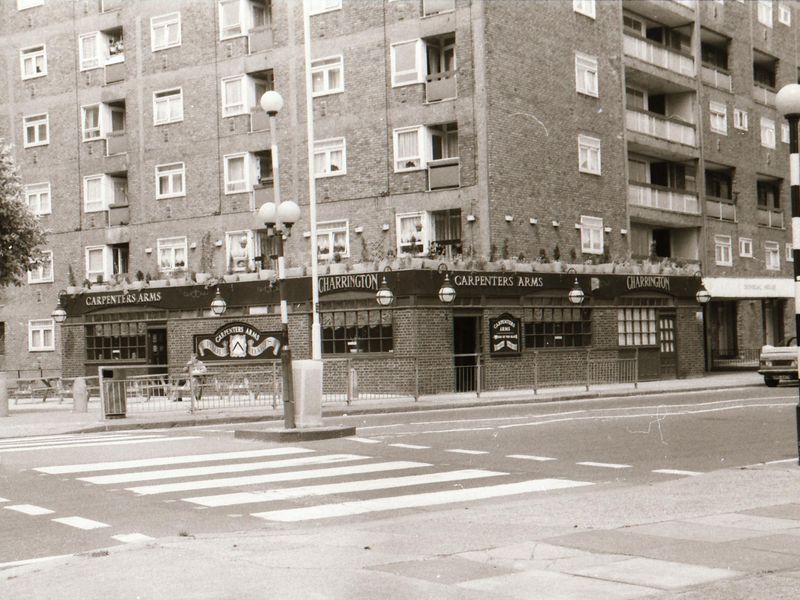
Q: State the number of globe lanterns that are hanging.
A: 6